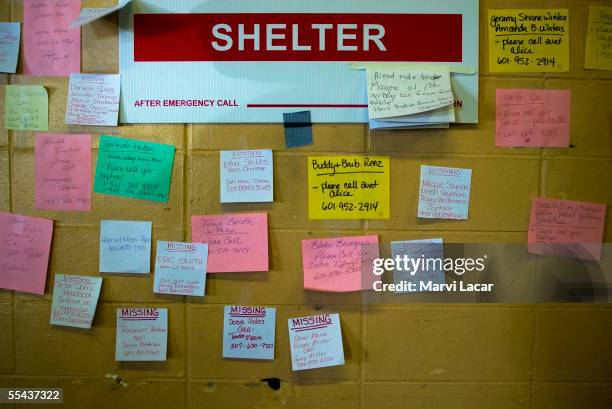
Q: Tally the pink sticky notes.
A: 7